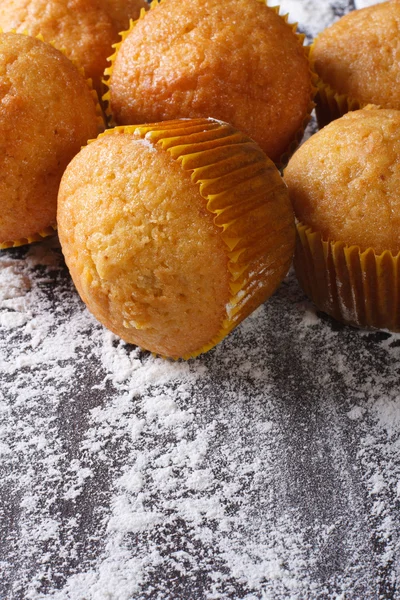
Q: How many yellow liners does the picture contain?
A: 5